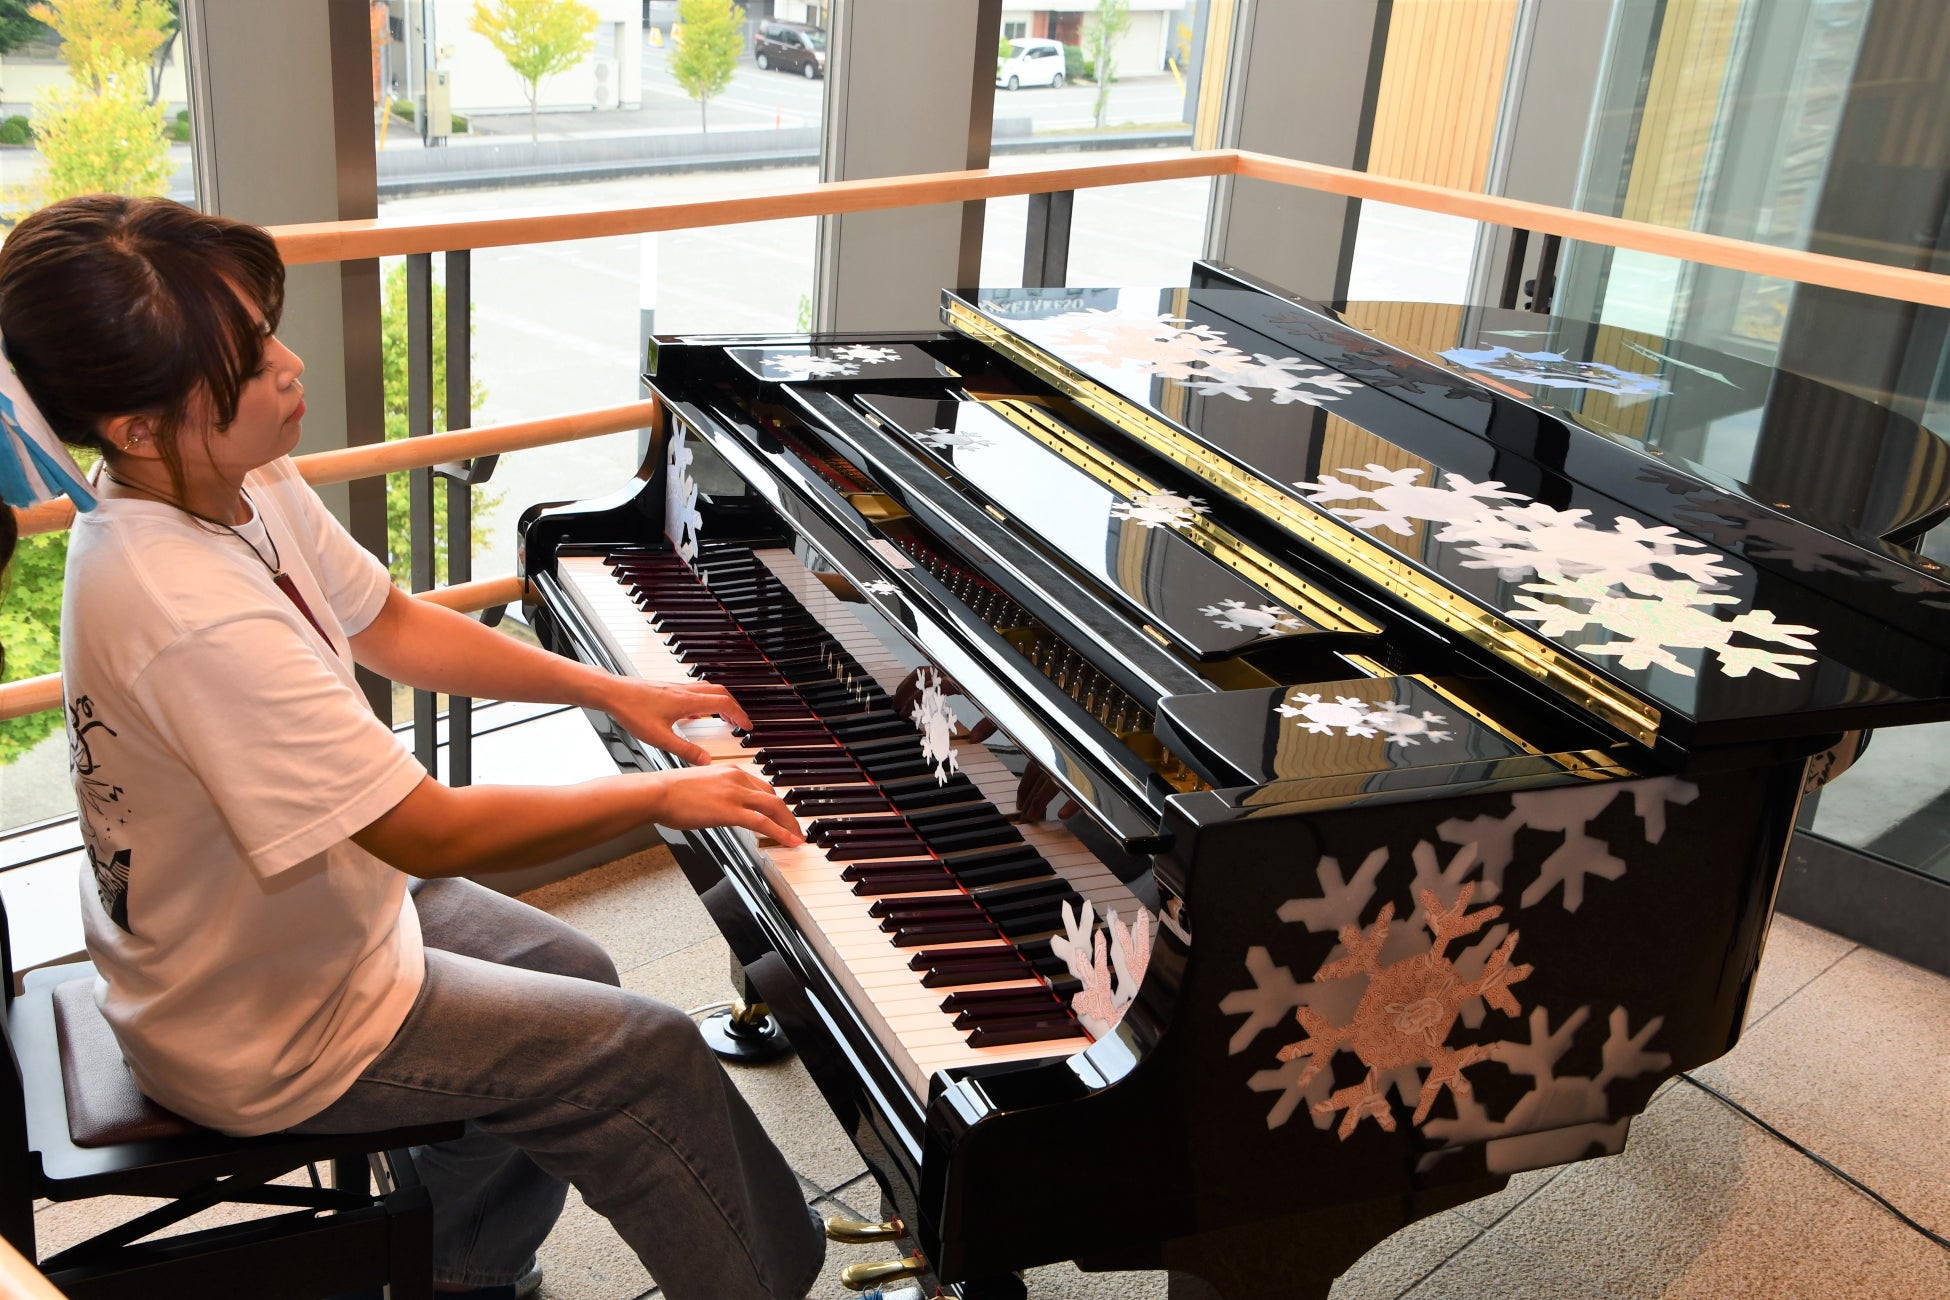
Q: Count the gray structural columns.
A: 4